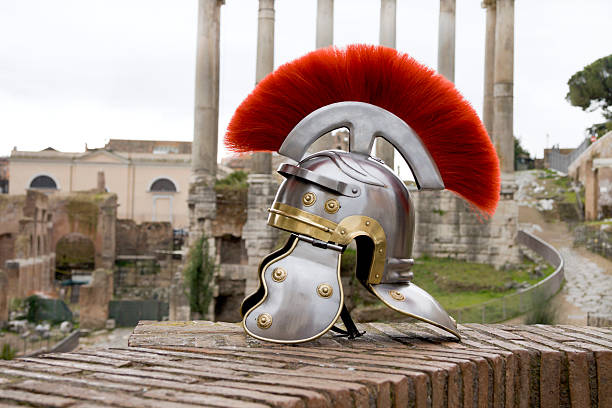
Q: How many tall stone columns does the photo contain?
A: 7